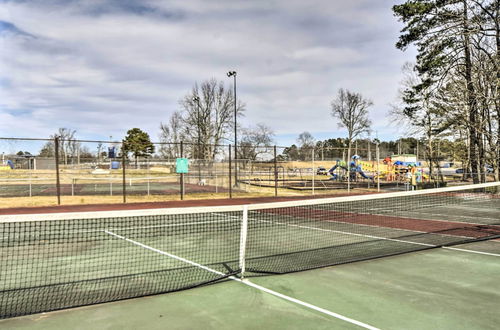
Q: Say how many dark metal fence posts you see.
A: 5